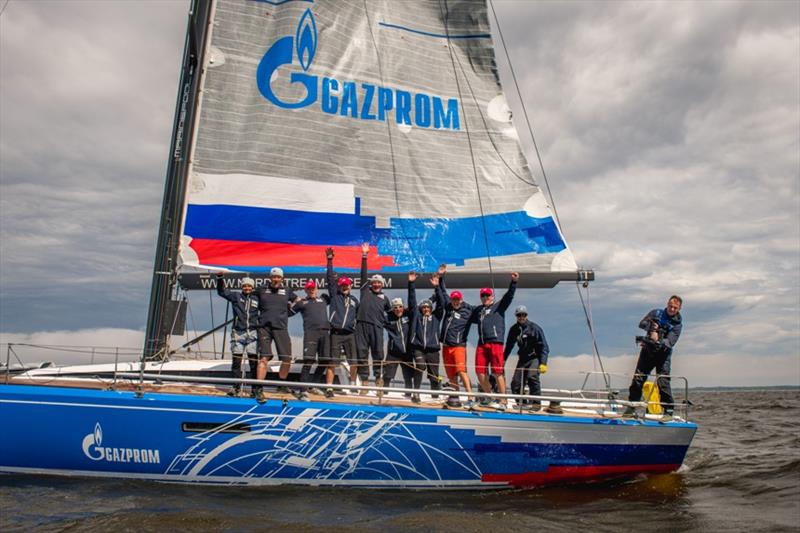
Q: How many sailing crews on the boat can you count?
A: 11